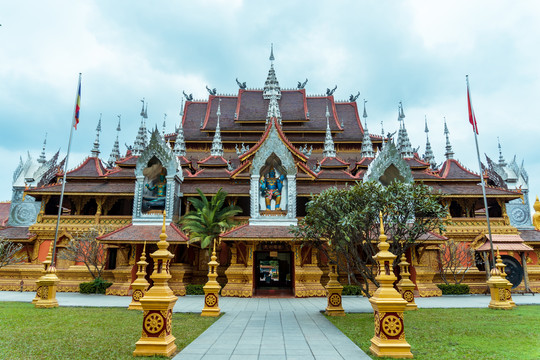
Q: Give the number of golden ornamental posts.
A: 8